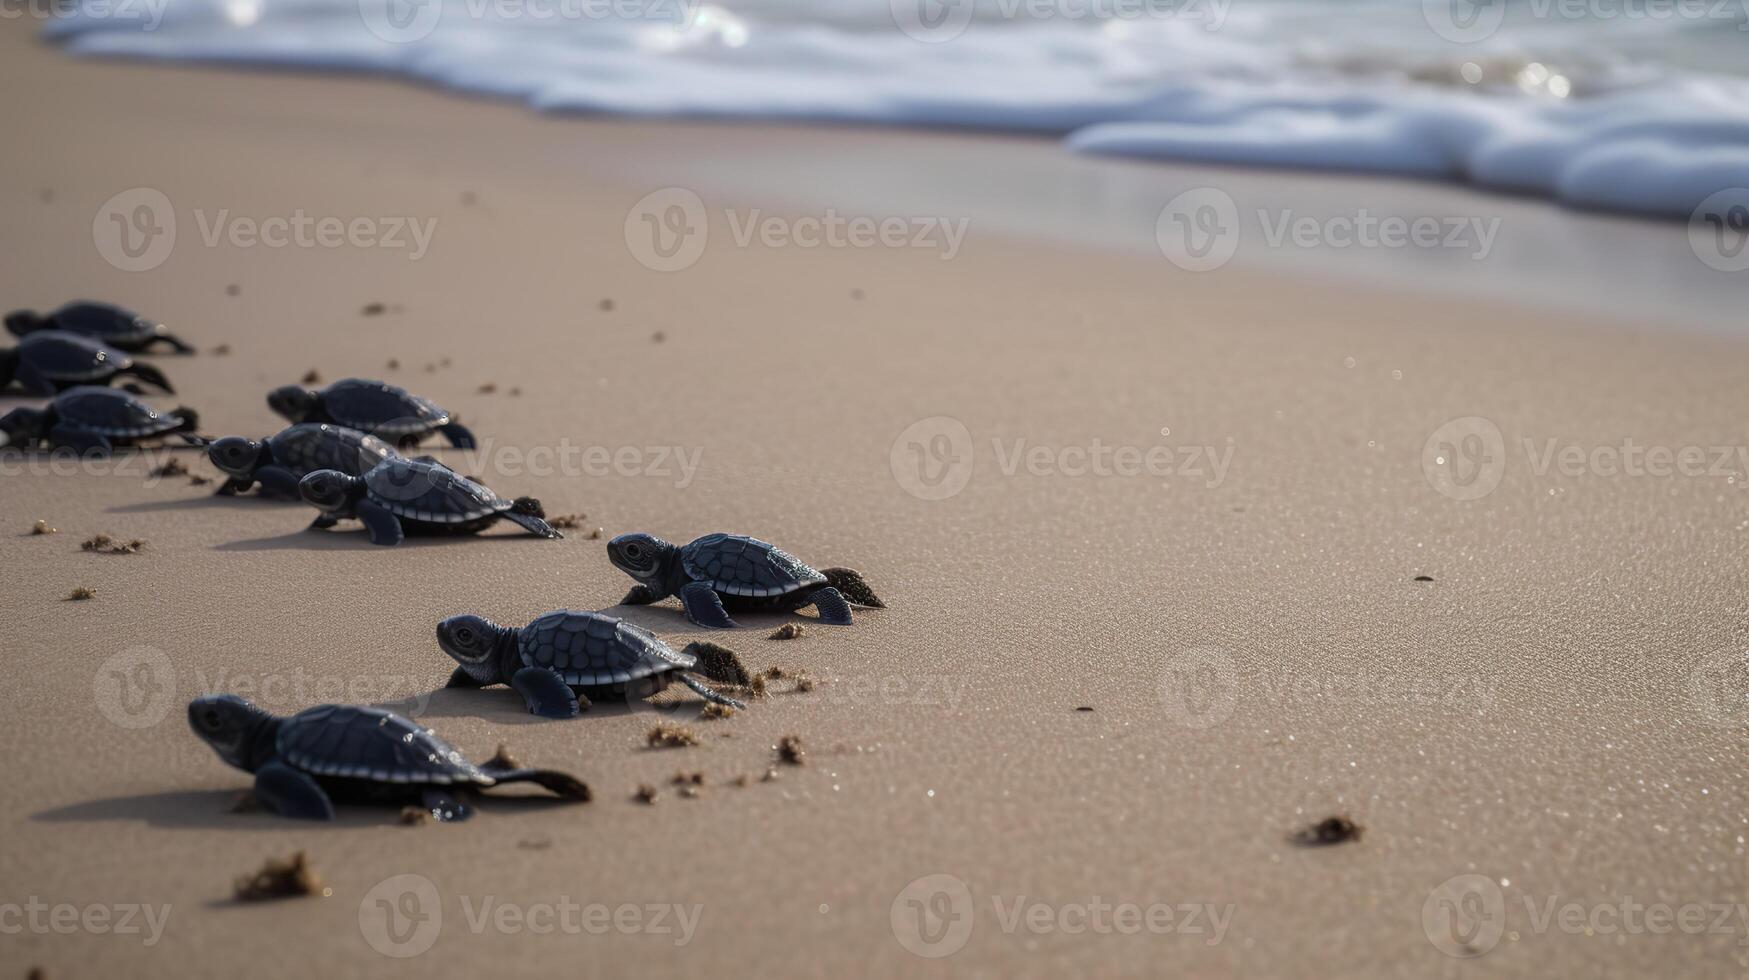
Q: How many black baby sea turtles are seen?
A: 9